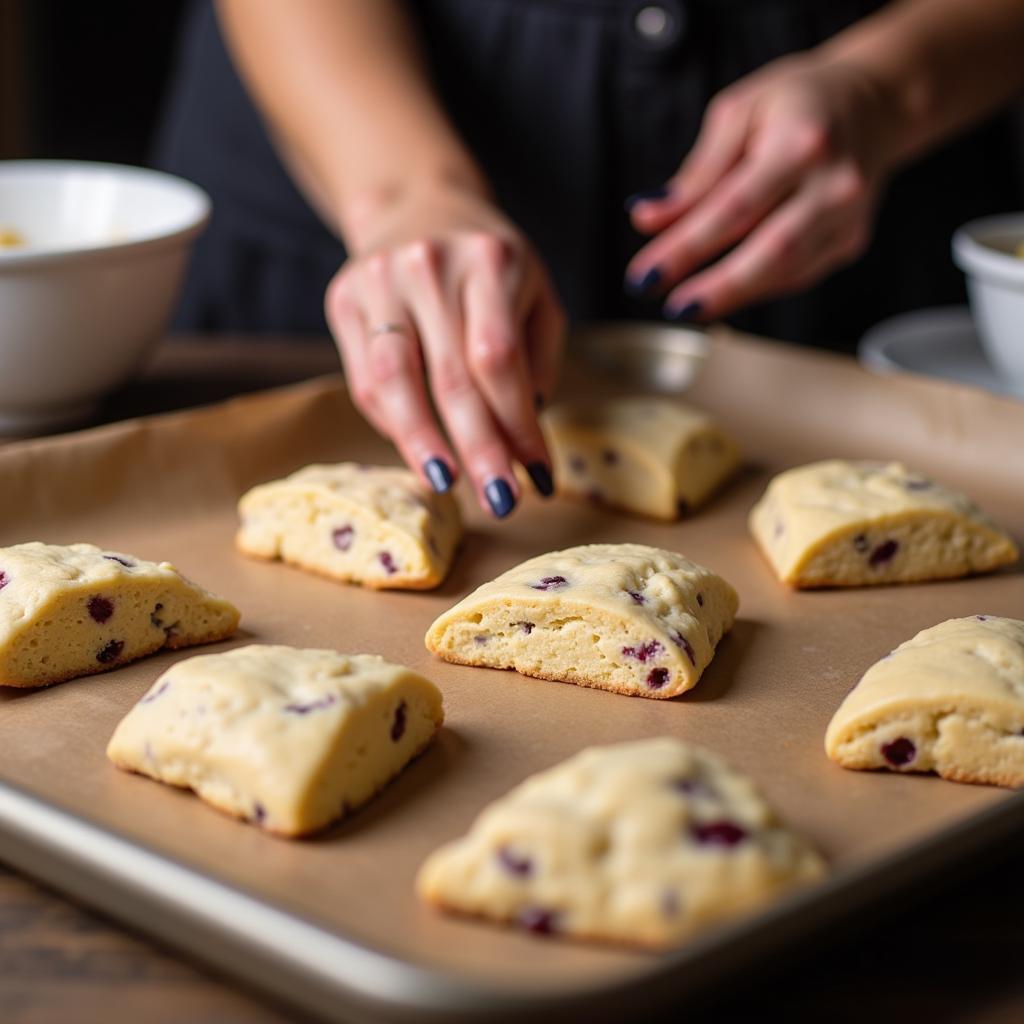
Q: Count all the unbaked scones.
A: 8